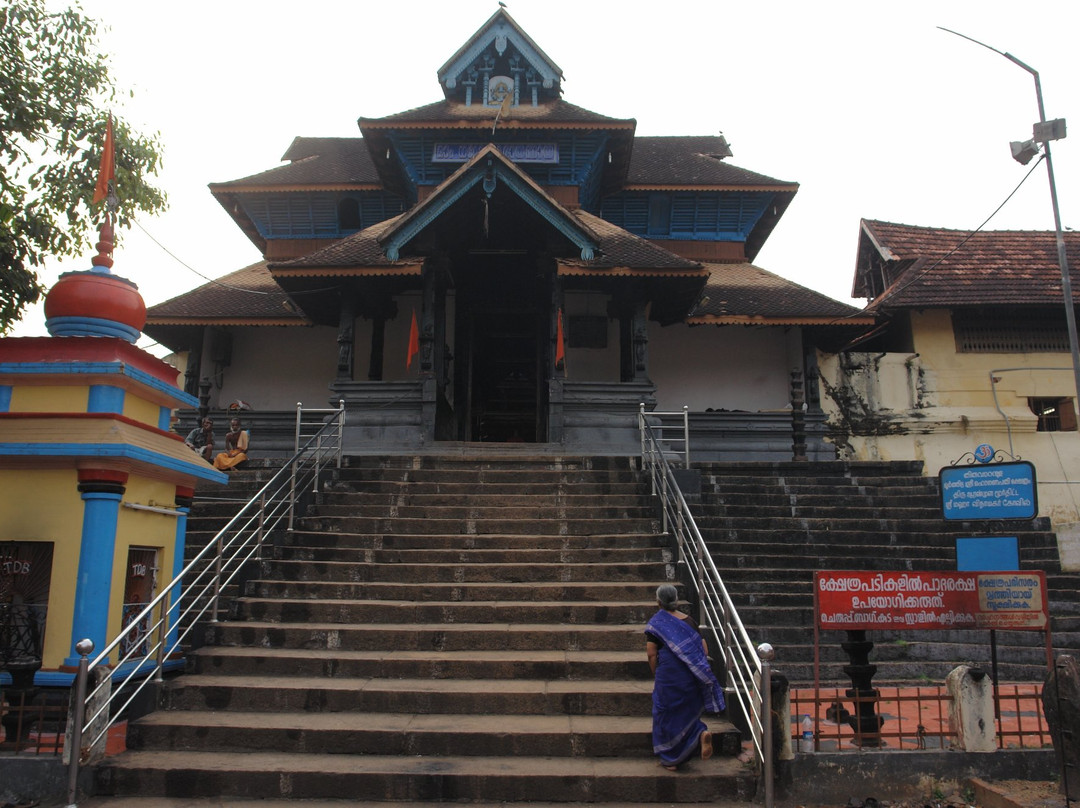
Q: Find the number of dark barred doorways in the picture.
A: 2